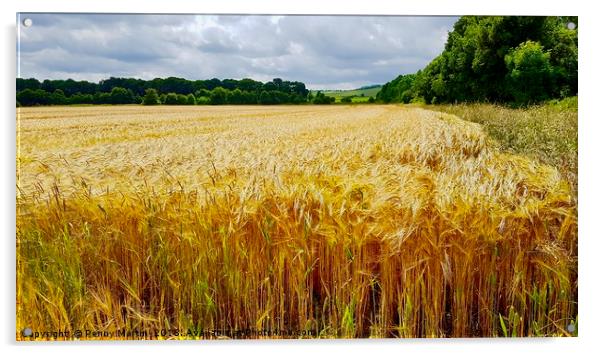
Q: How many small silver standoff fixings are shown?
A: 4